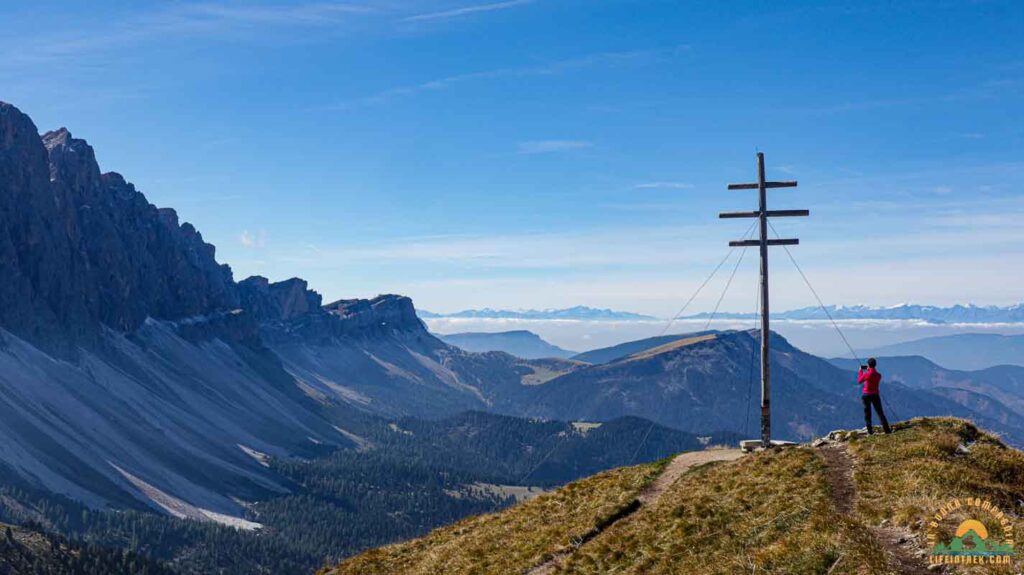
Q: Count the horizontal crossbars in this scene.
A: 3